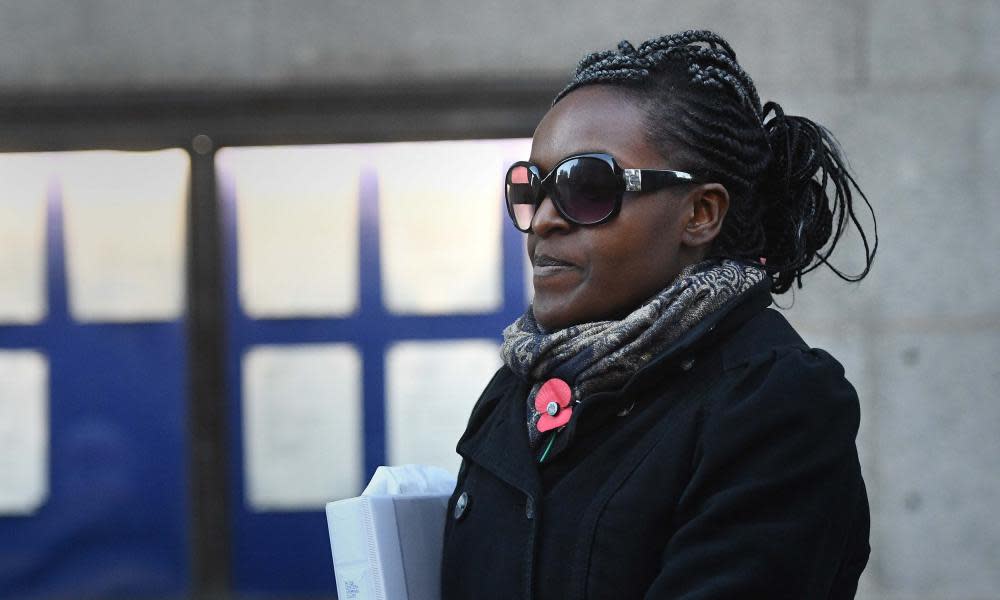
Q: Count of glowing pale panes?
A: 7